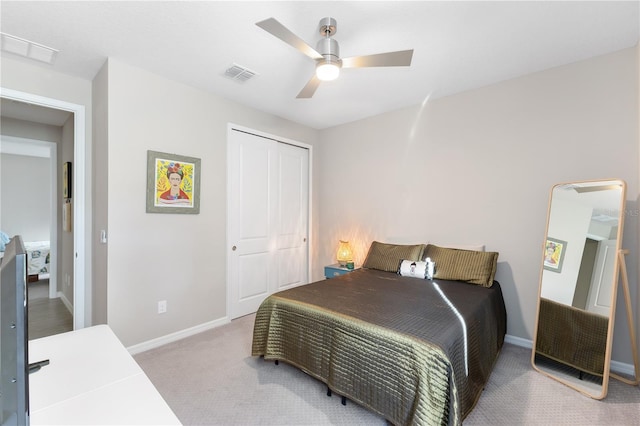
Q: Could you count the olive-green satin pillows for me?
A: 2